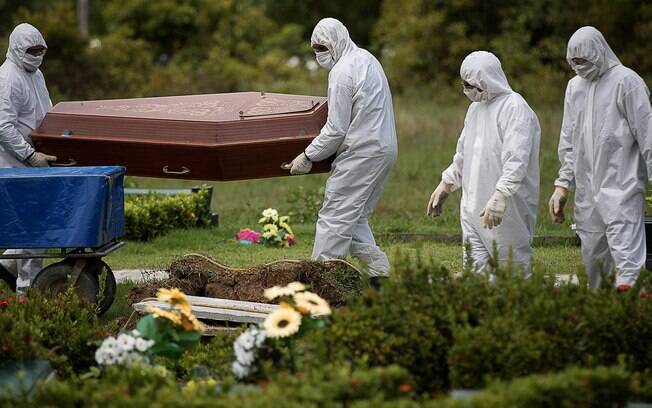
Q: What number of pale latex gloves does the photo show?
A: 5